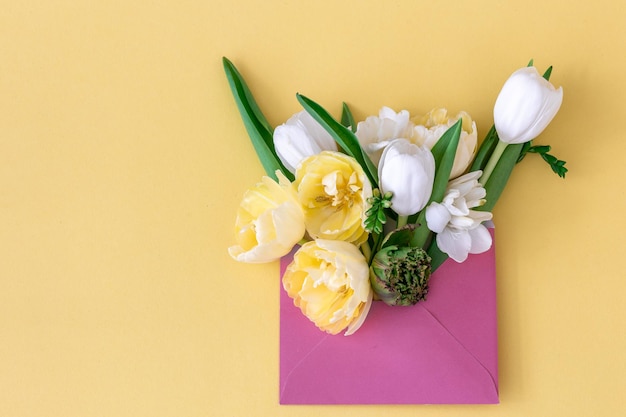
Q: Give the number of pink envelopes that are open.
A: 1